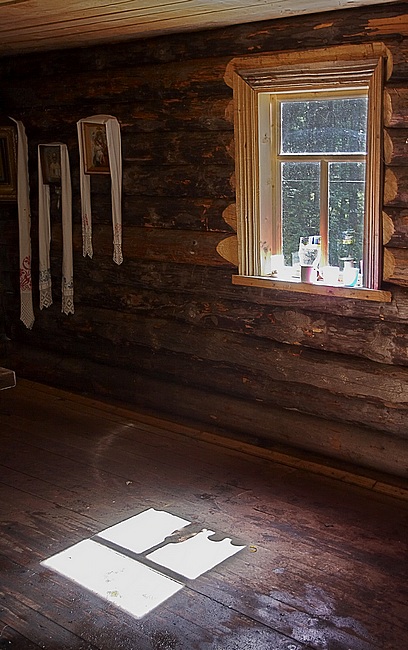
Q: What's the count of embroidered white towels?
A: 3